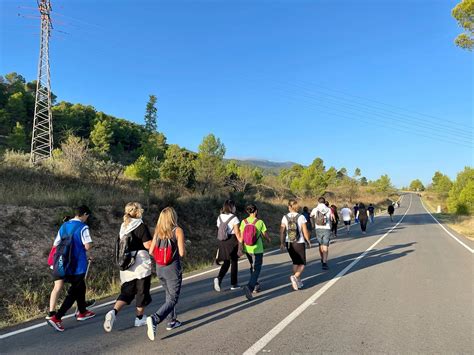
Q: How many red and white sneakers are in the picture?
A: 2